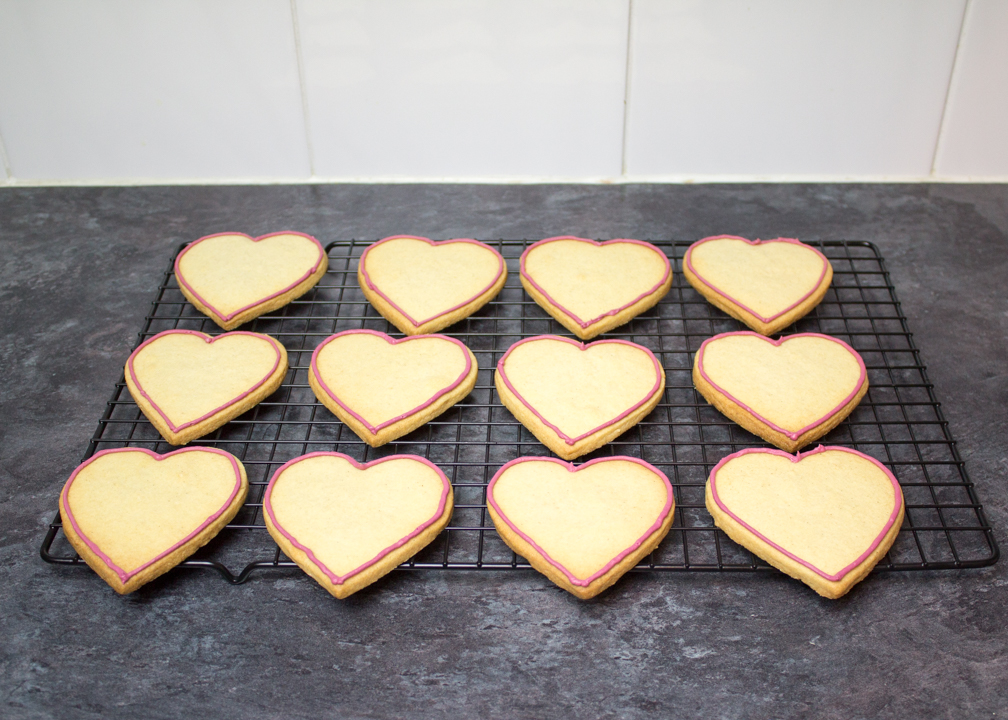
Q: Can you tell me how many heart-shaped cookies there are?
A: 12